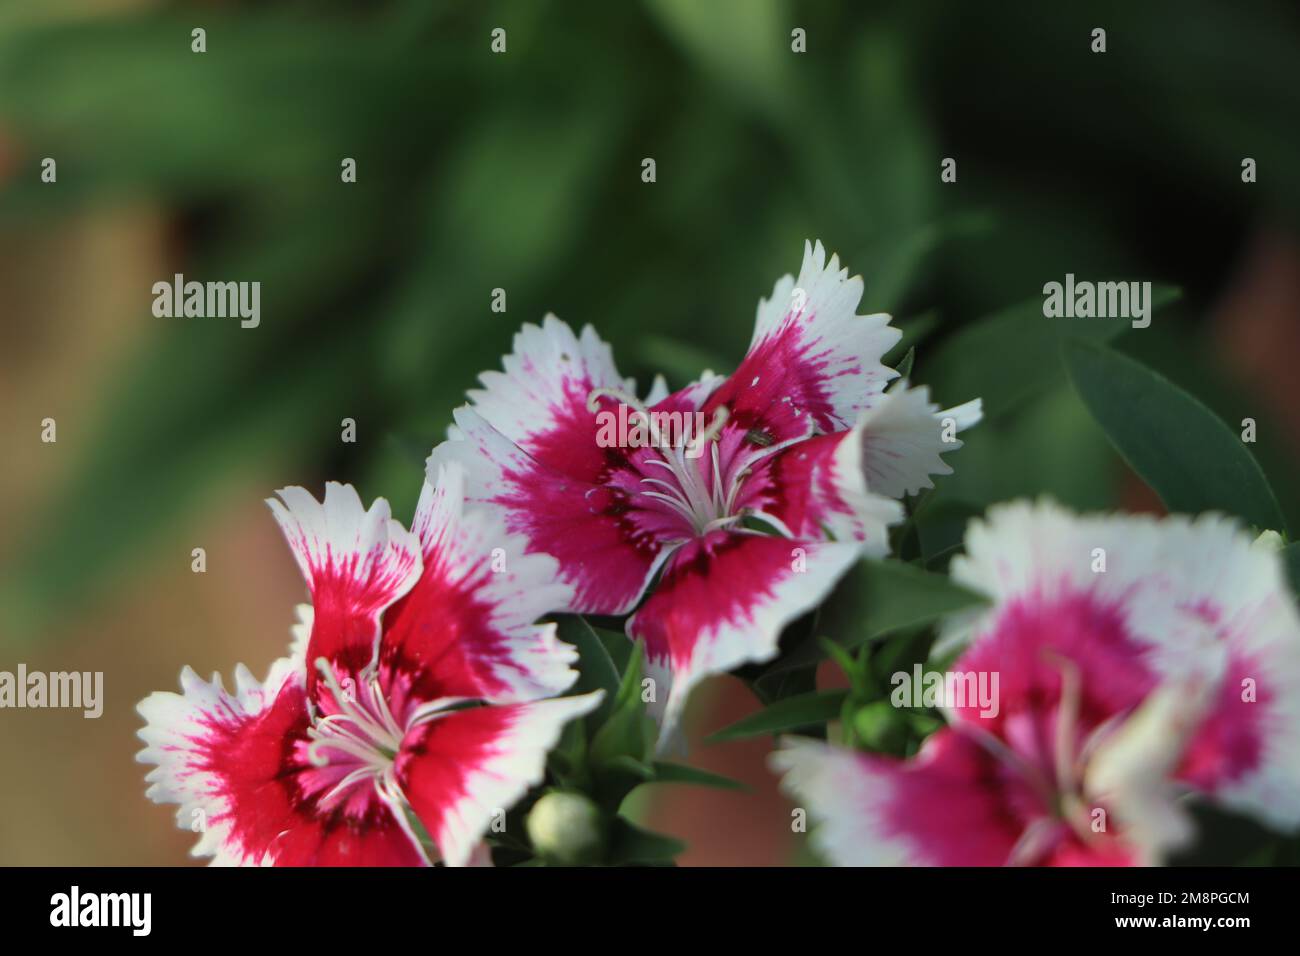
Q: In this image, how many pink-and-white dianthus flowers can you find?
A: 3